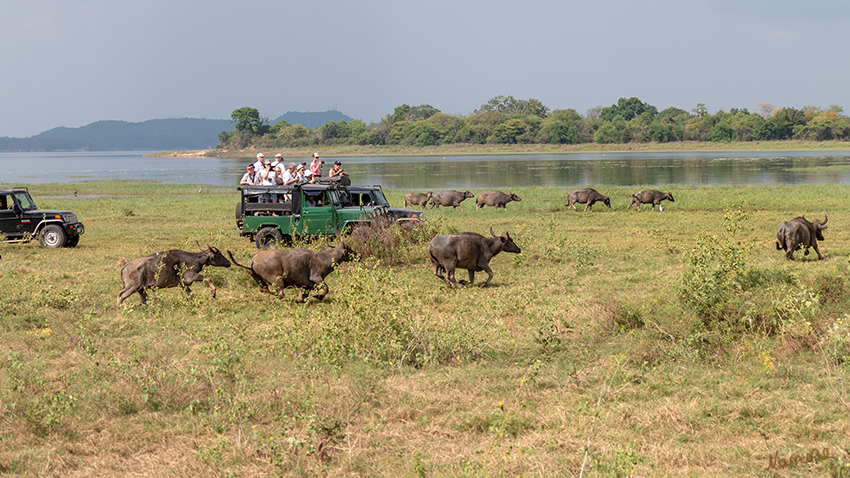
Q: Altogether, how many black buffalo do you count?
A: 9